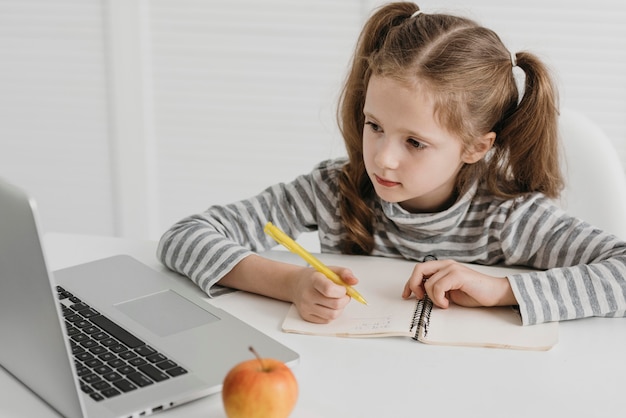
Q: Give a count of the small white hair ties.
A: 2